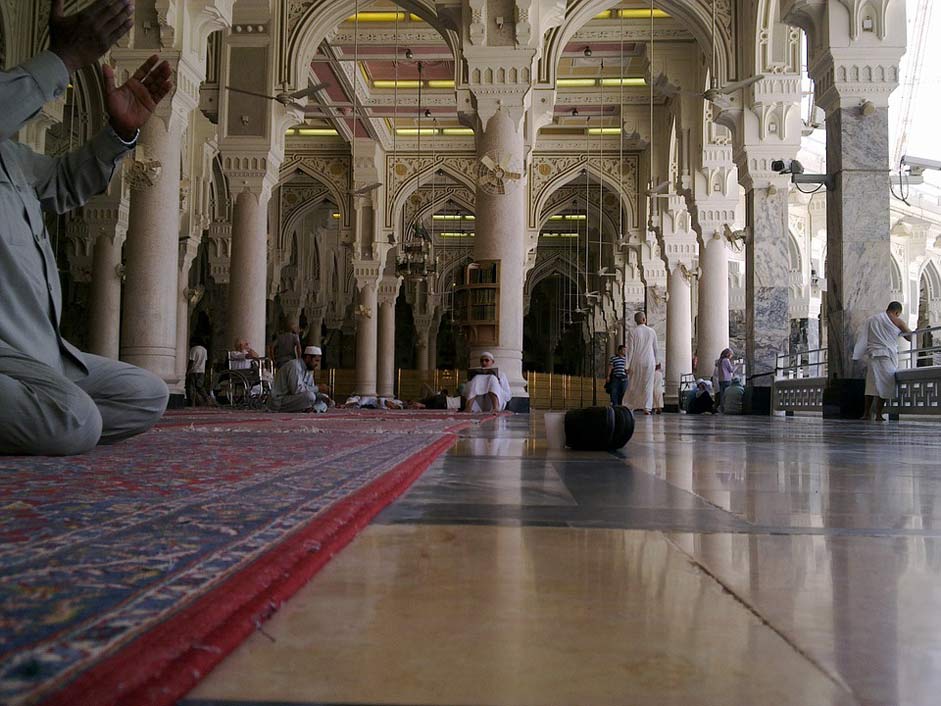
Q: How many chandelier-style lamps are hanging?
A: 1